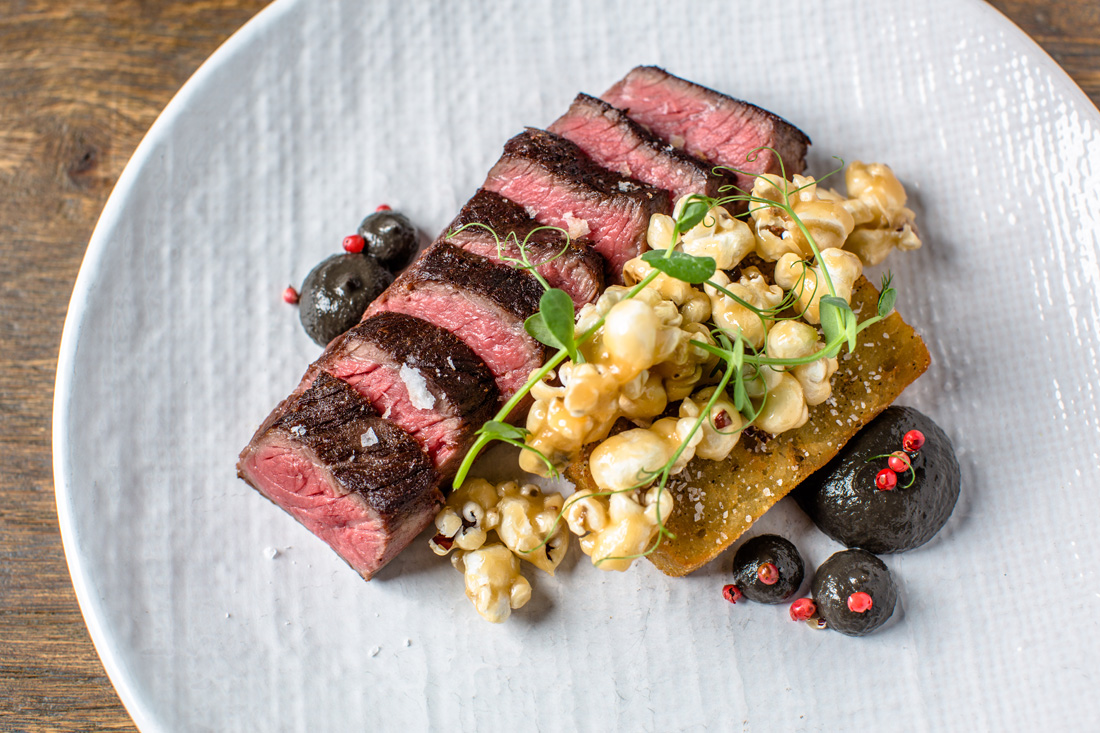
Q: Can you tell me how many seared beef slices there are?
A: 7